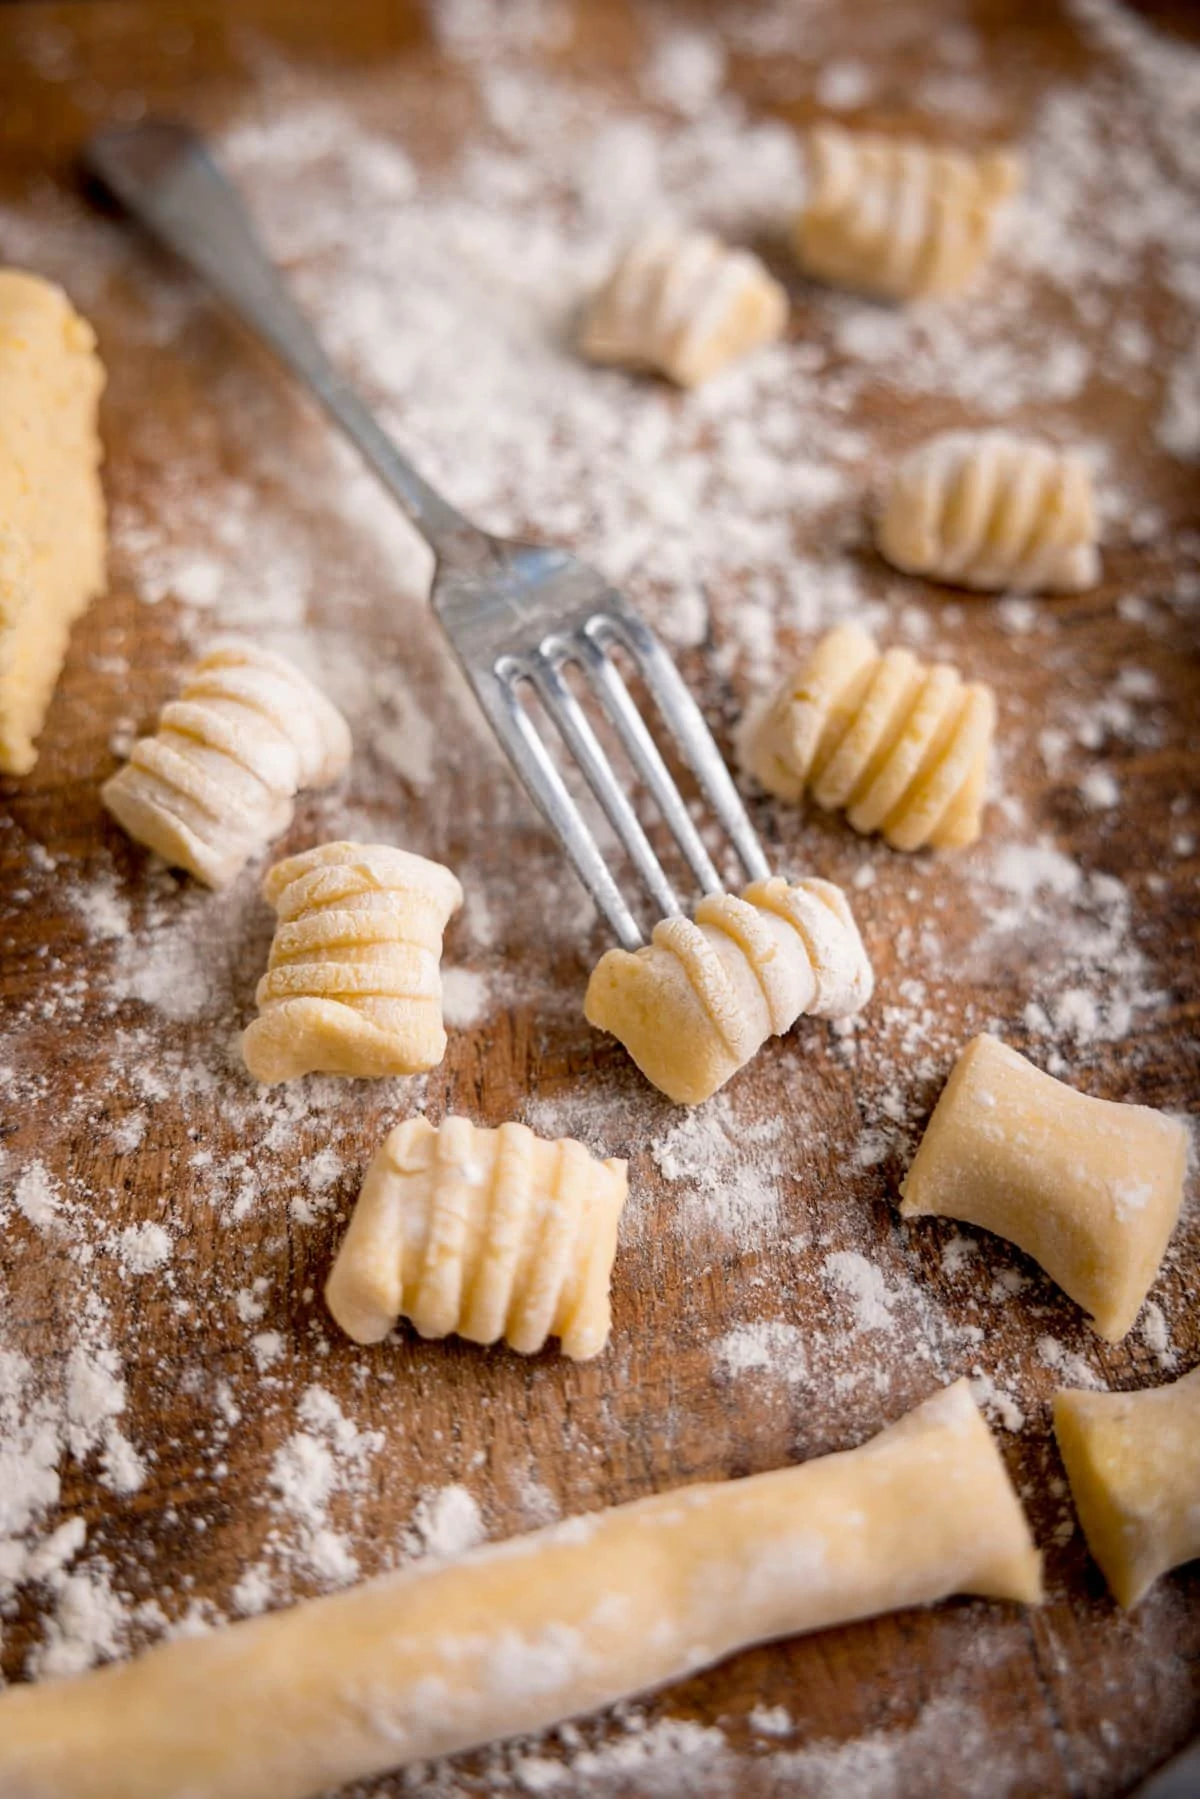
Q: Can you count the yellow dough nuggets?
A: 10